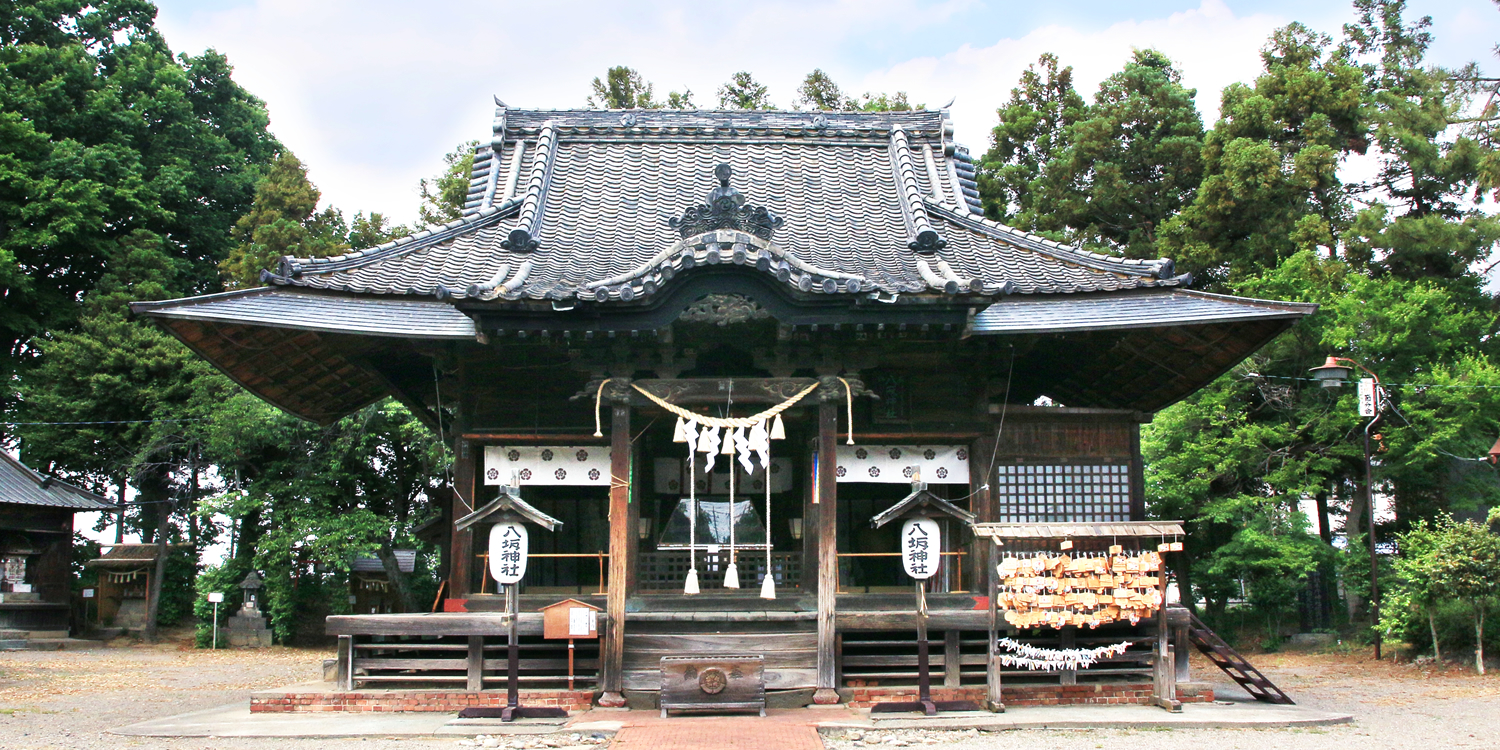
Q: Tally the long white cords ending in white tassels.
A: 3